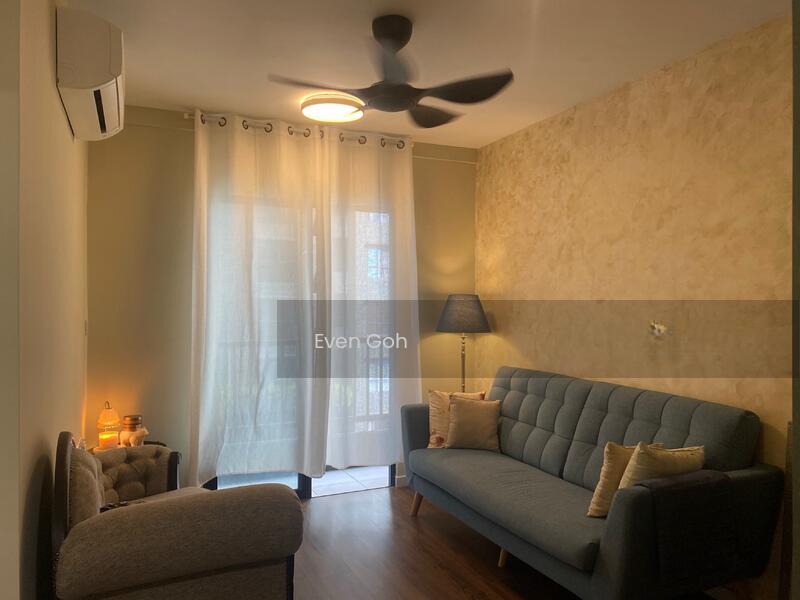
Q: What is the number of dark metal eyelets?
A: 11